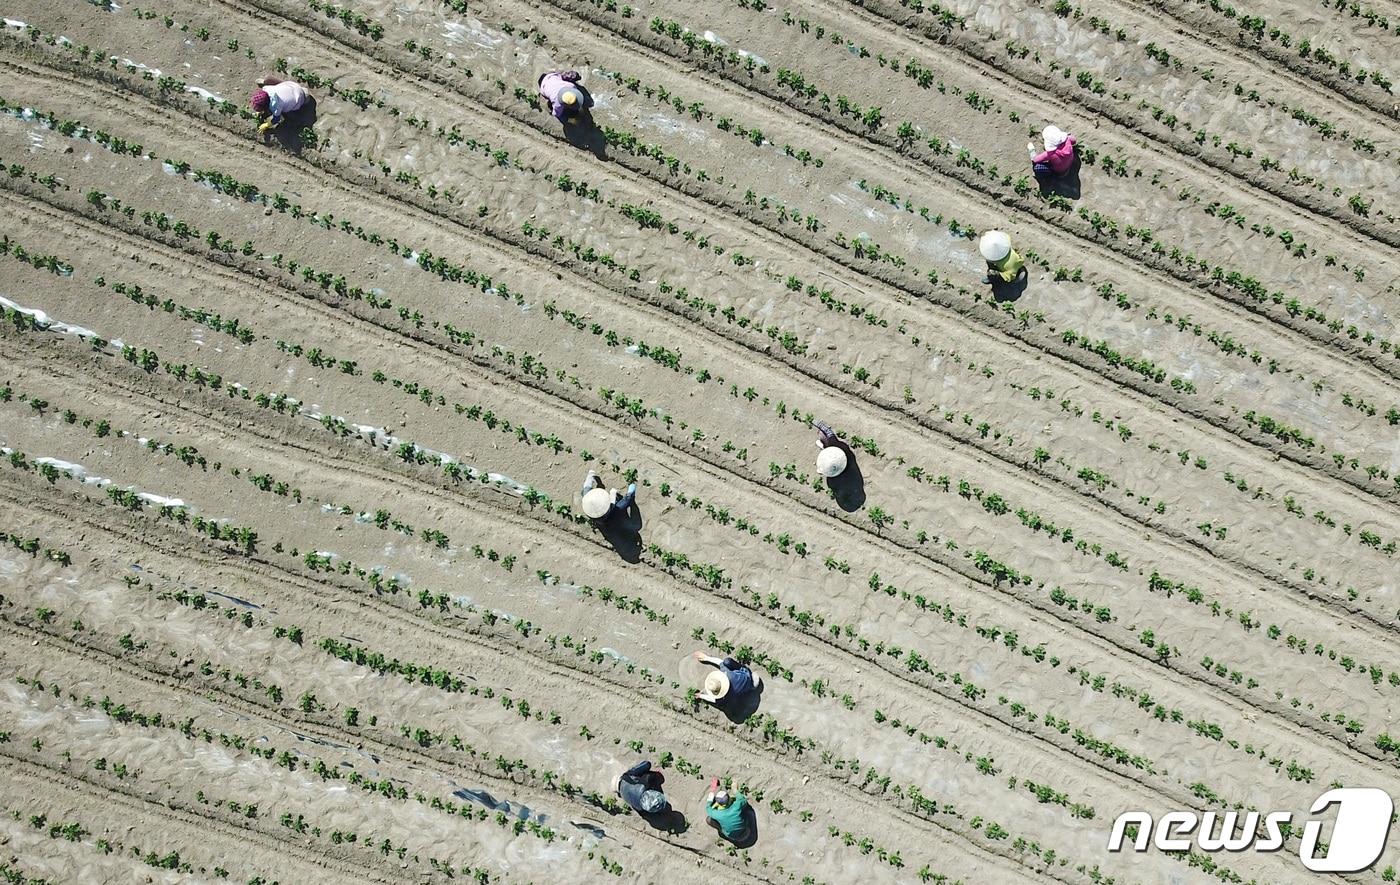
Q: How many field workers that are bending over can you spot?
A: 9